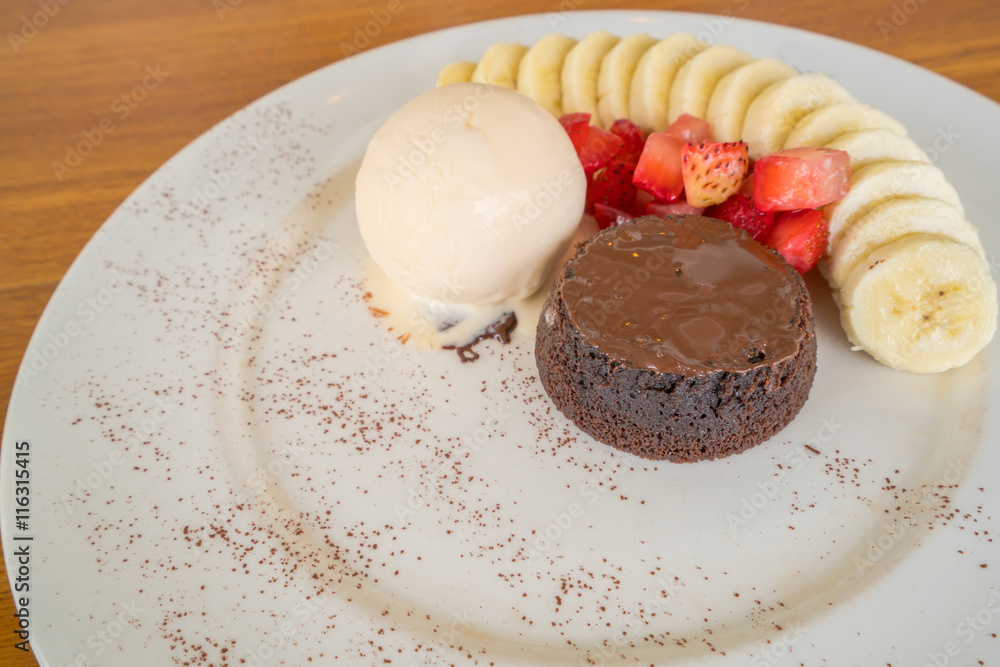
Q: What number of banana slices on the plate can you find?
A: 14